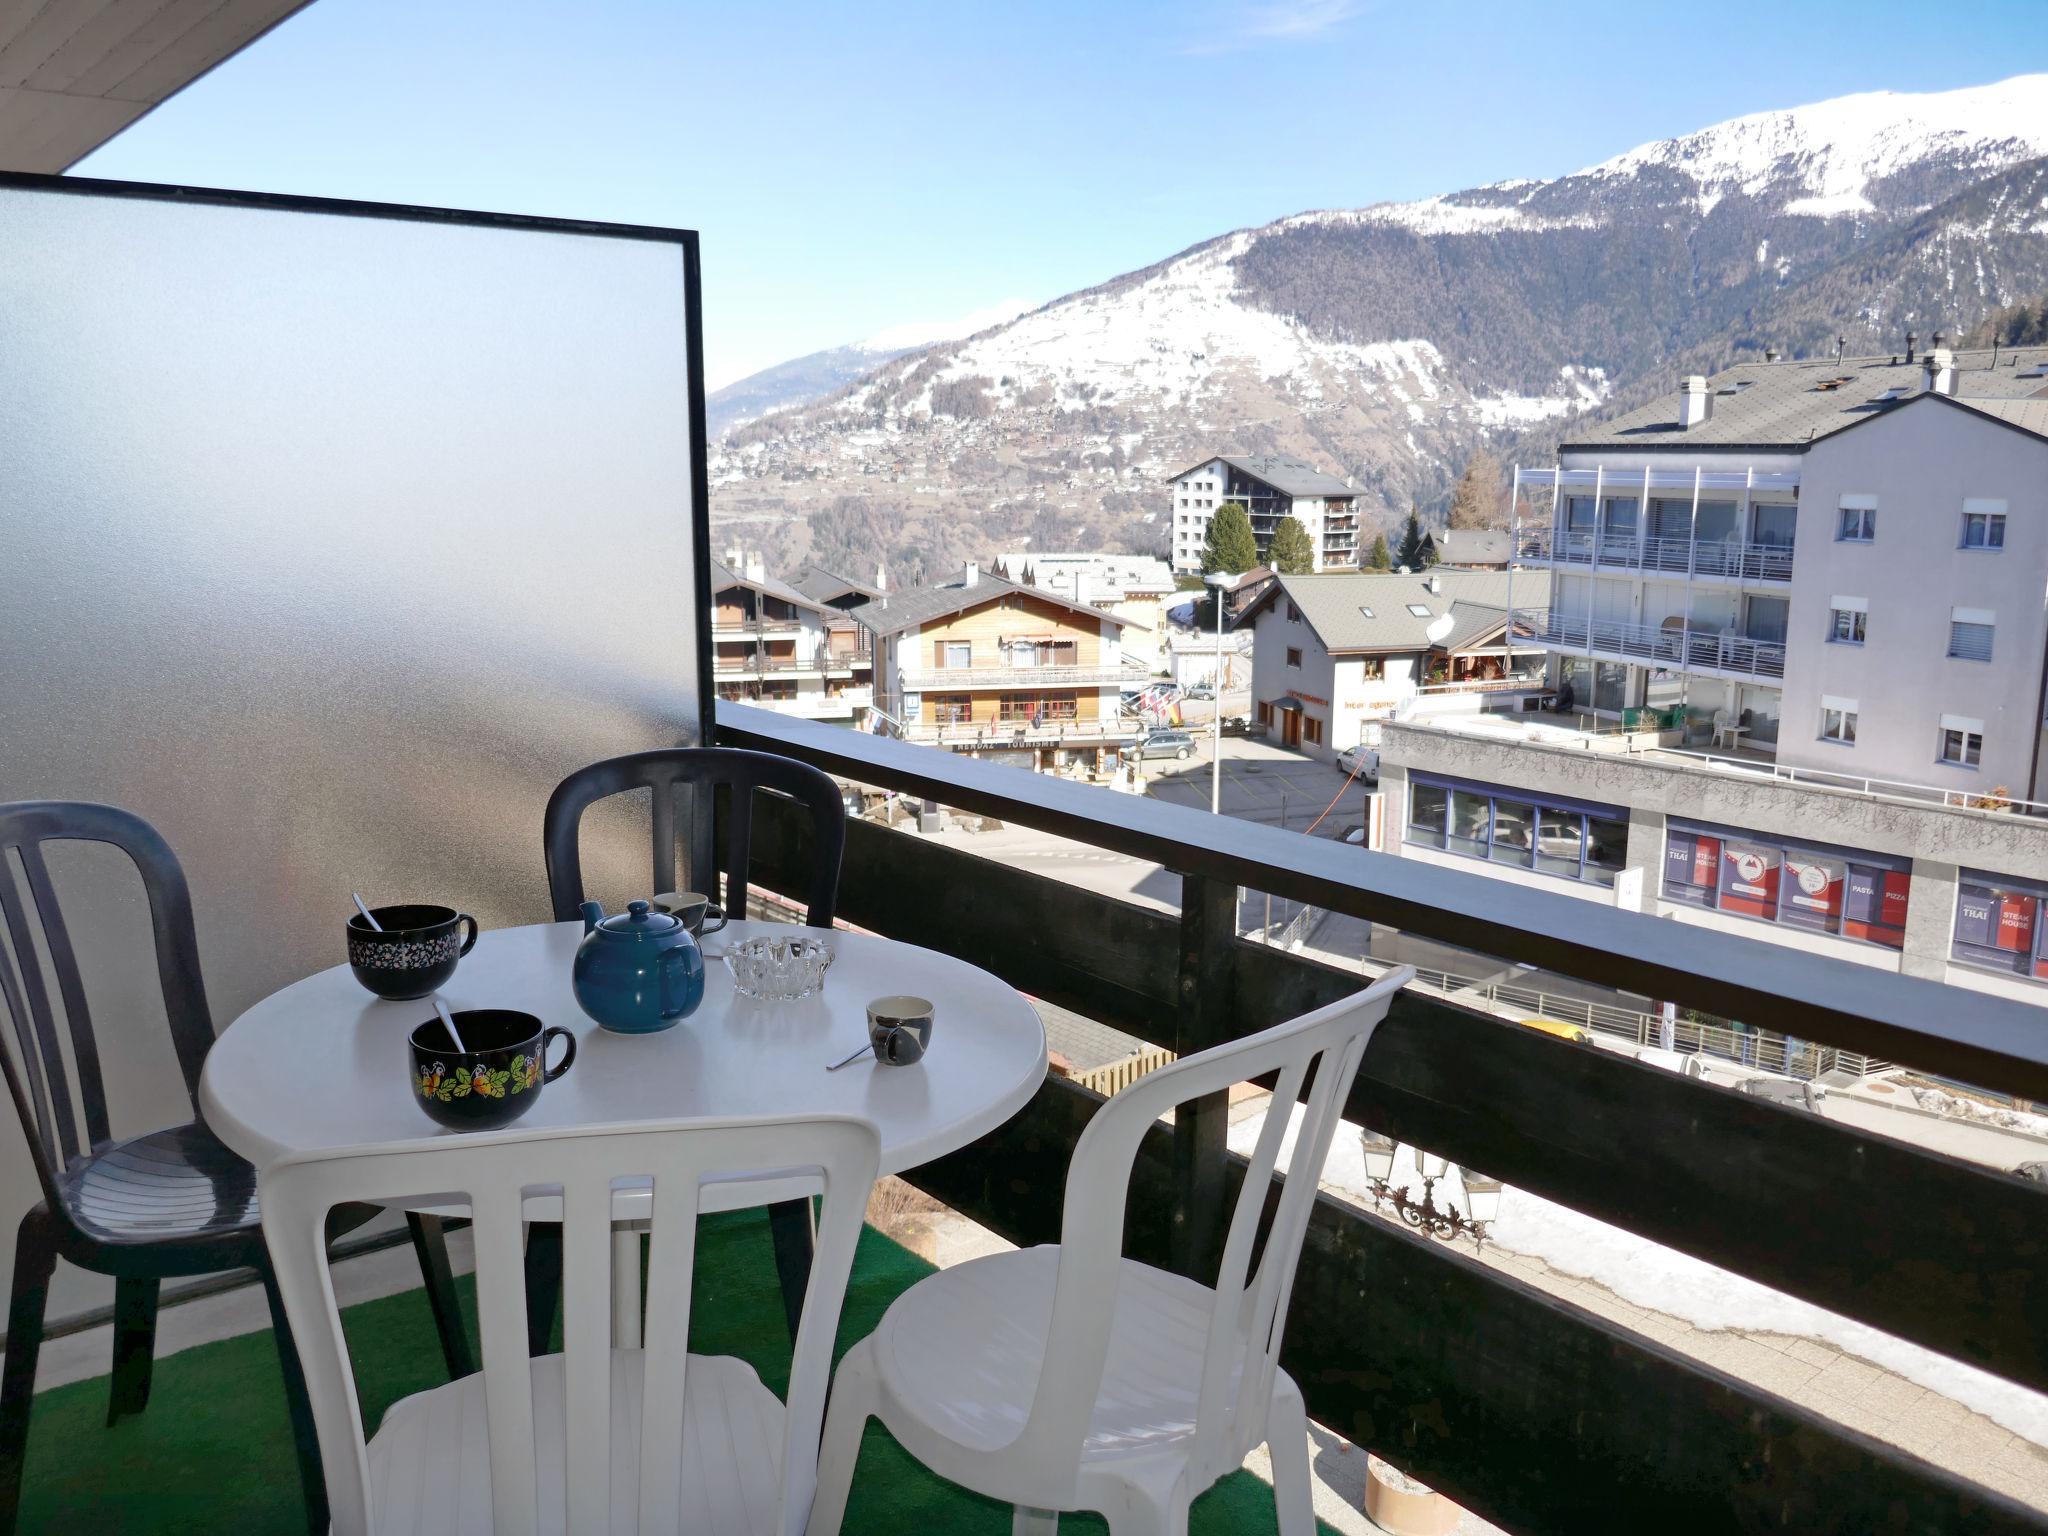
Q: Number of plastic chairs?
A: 4